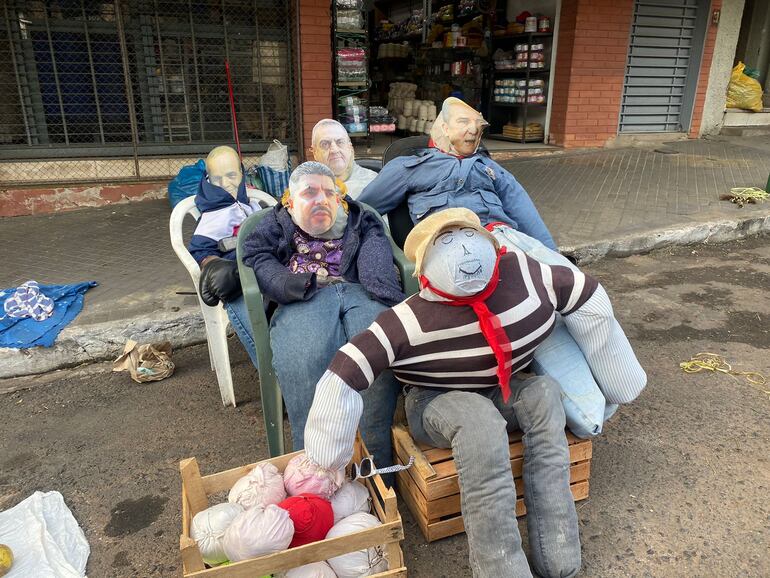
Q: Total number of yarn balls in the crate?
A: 8